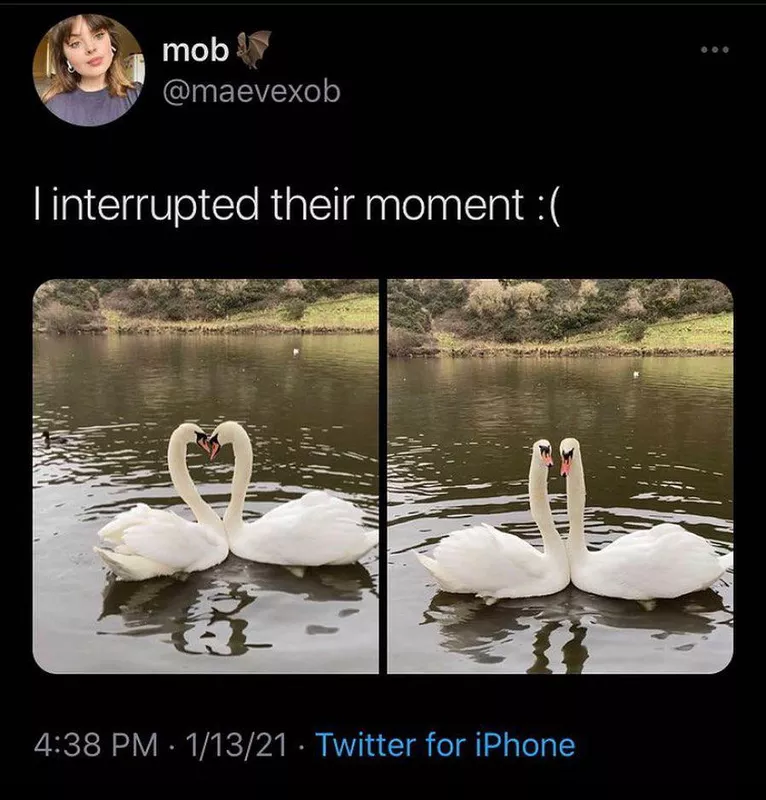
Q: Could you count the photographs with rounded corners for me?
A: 2